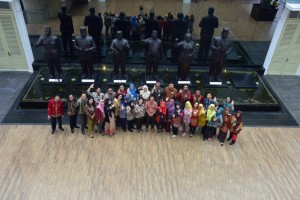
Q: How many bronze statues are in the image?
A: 6